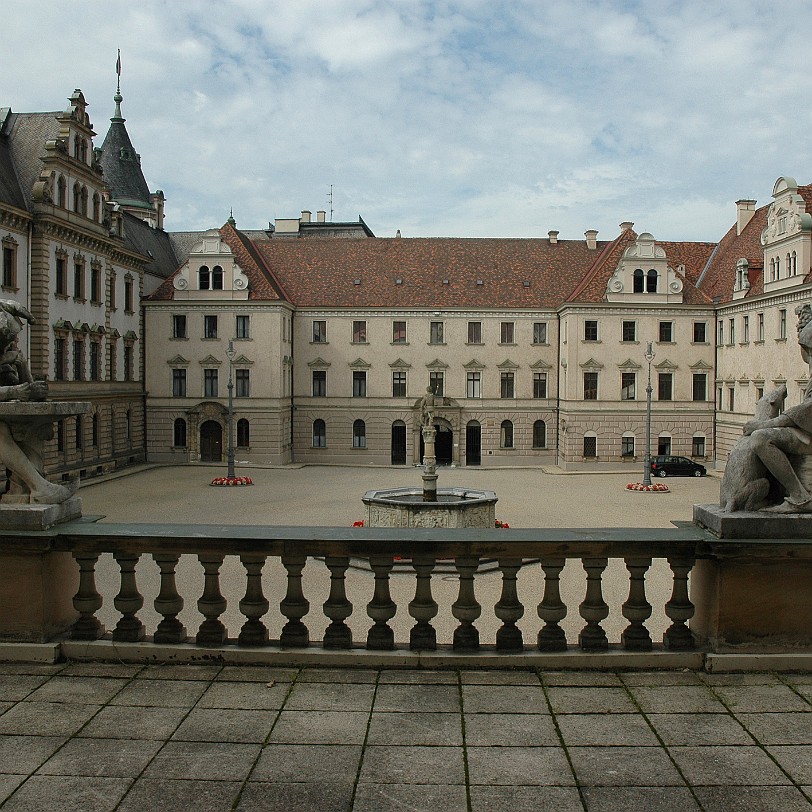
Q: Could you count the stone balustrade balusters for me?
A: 15